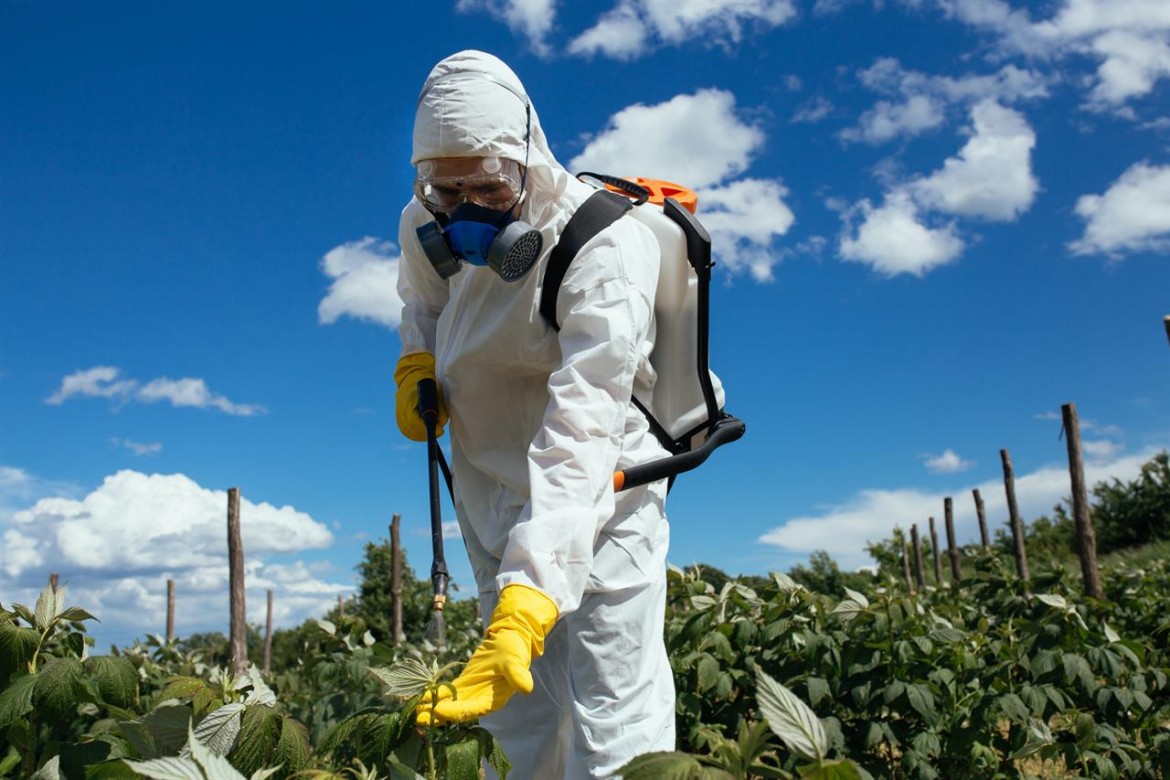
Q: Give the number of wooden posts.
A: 14